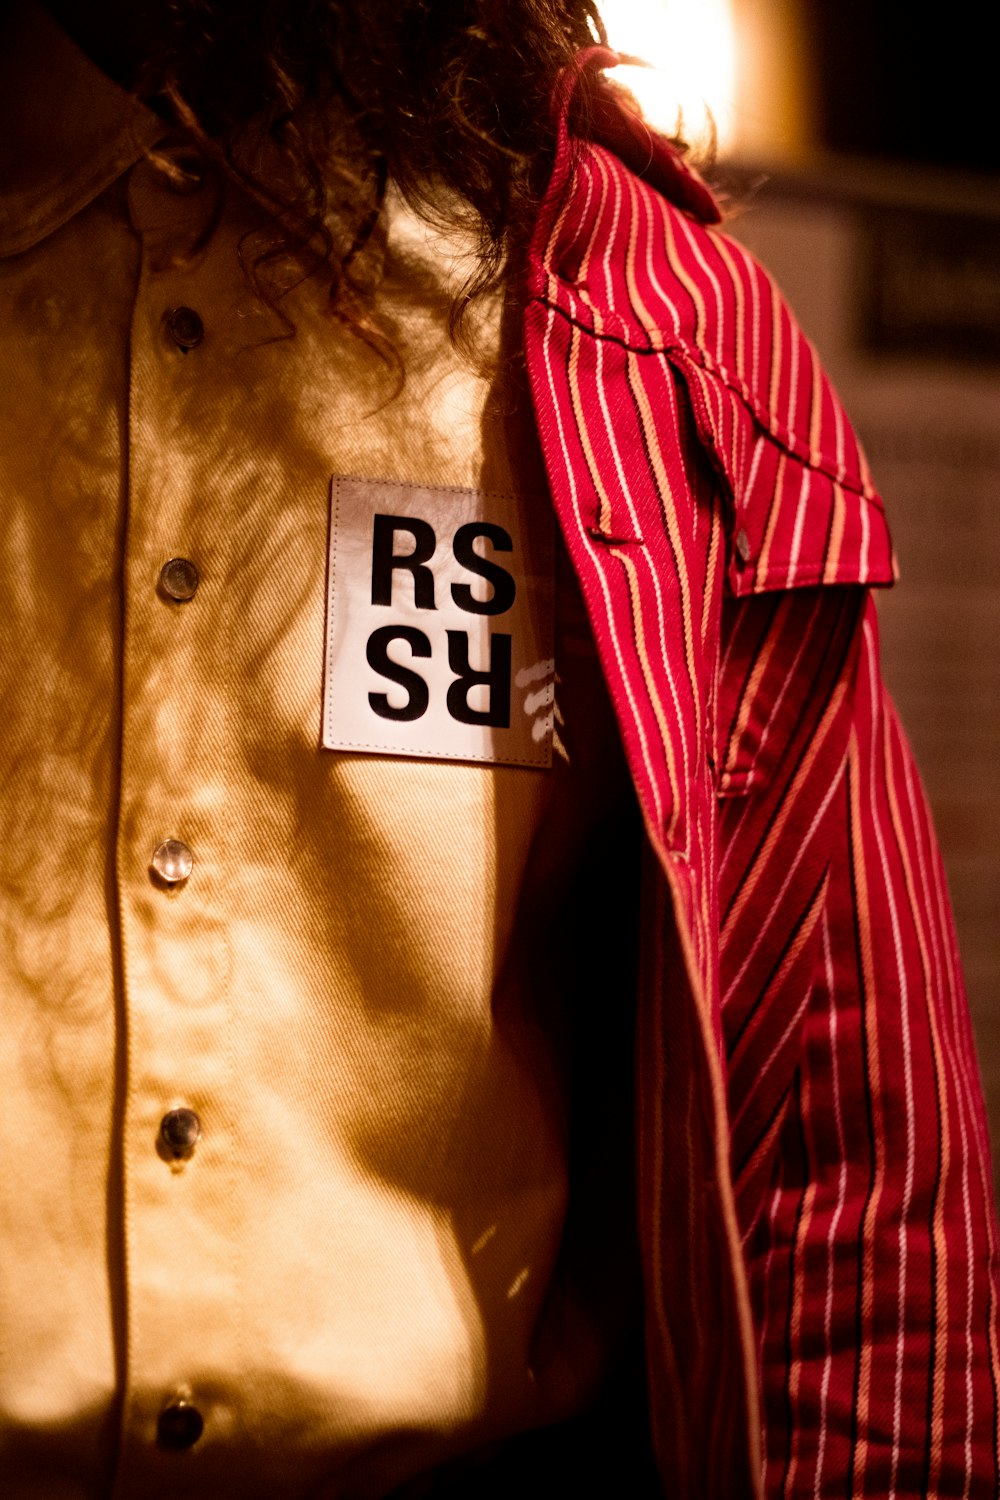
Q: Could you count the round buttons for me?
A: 5